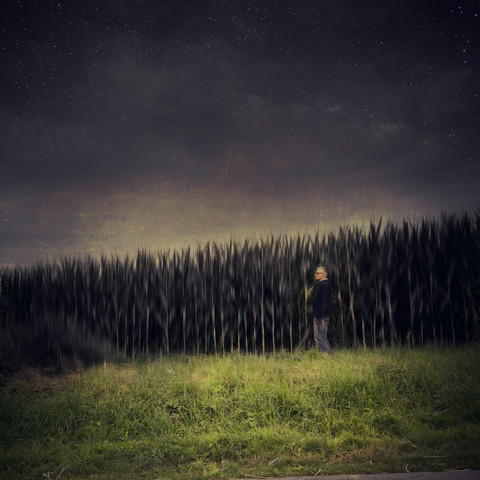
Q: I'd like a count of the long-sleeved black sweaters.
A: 1